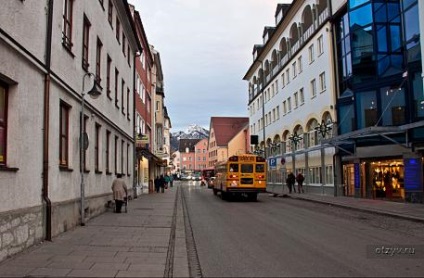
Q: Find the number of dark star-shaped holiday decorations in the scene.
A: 4